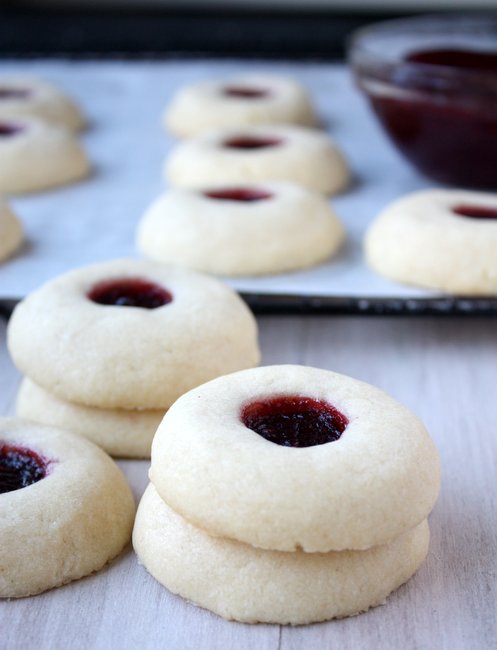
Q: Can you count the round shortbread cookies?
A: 12